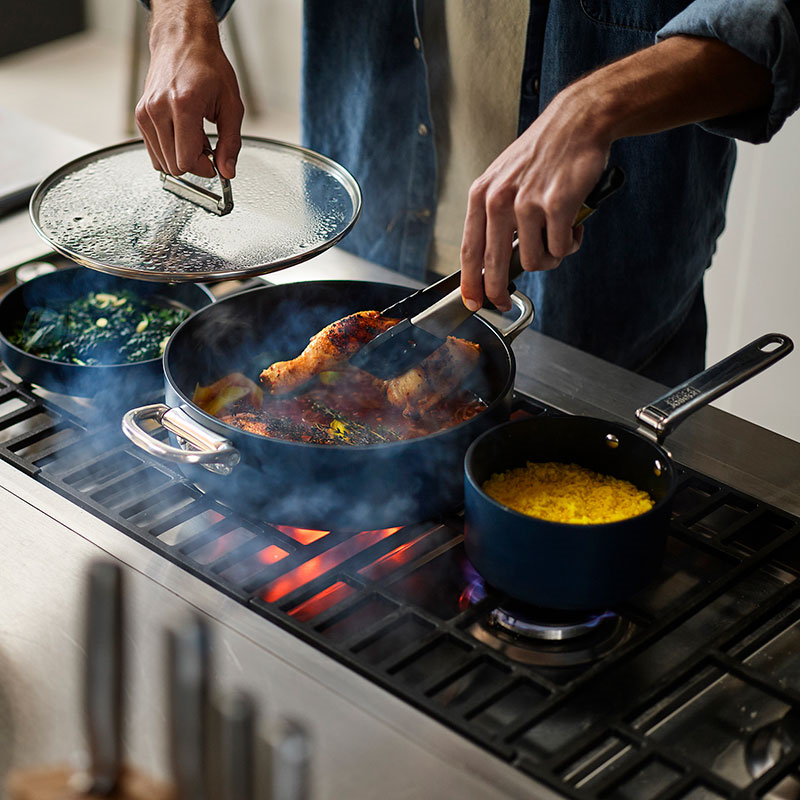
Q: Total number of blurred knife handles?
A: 4